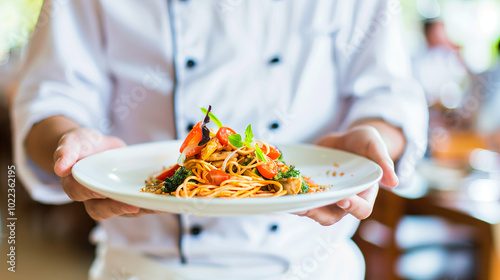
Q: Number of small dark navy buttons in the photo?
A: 6